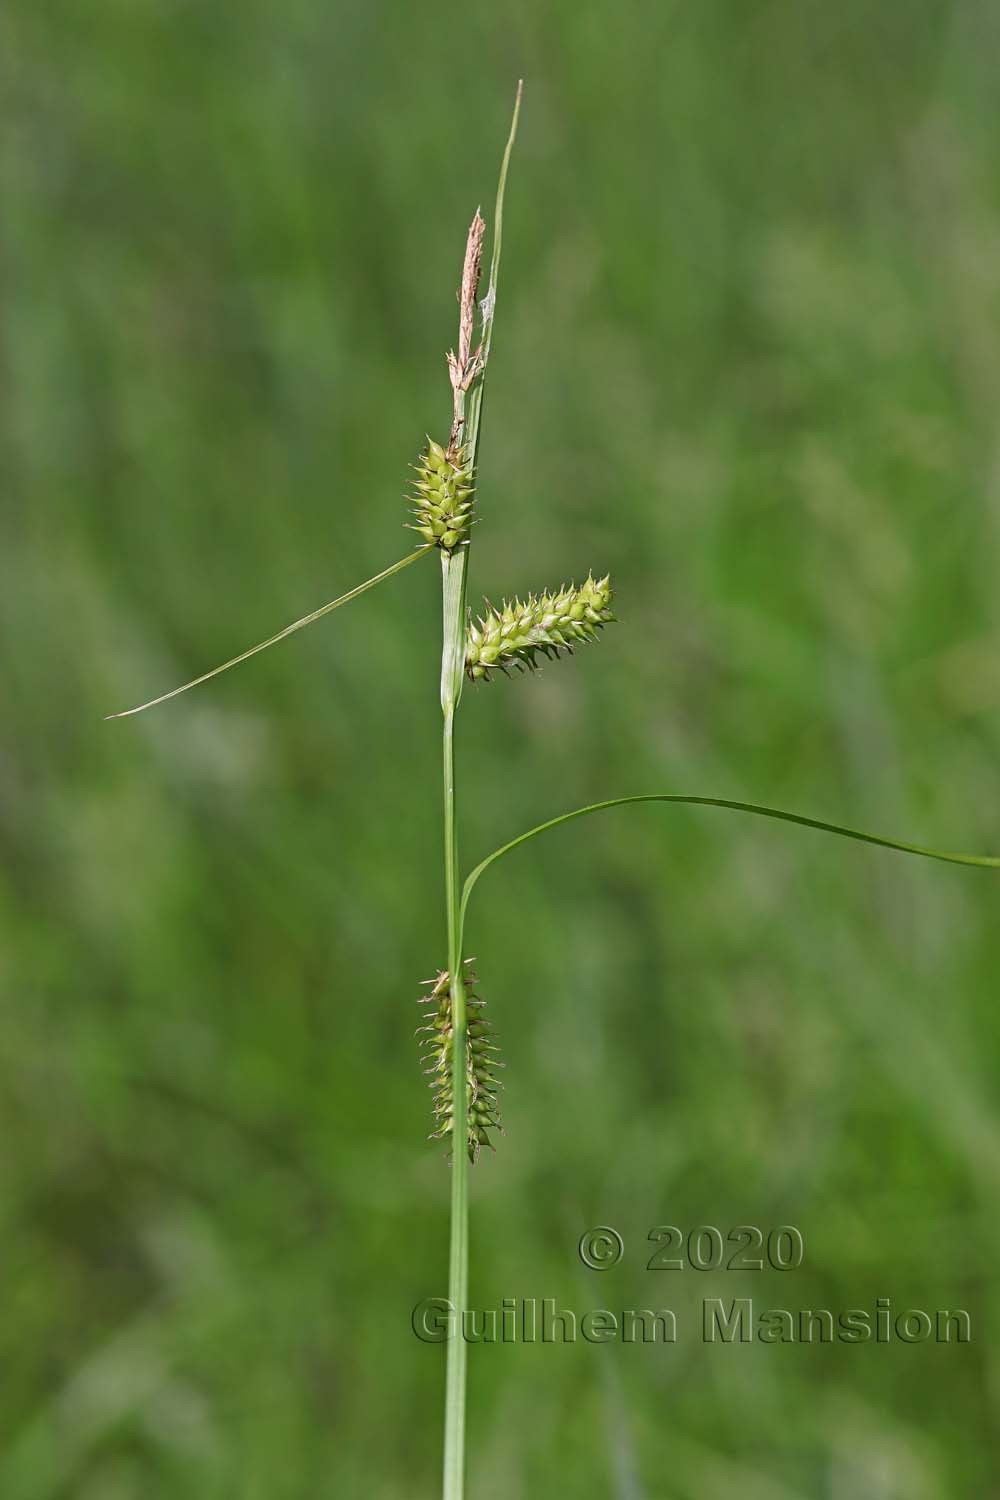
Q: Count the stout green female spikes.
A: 3